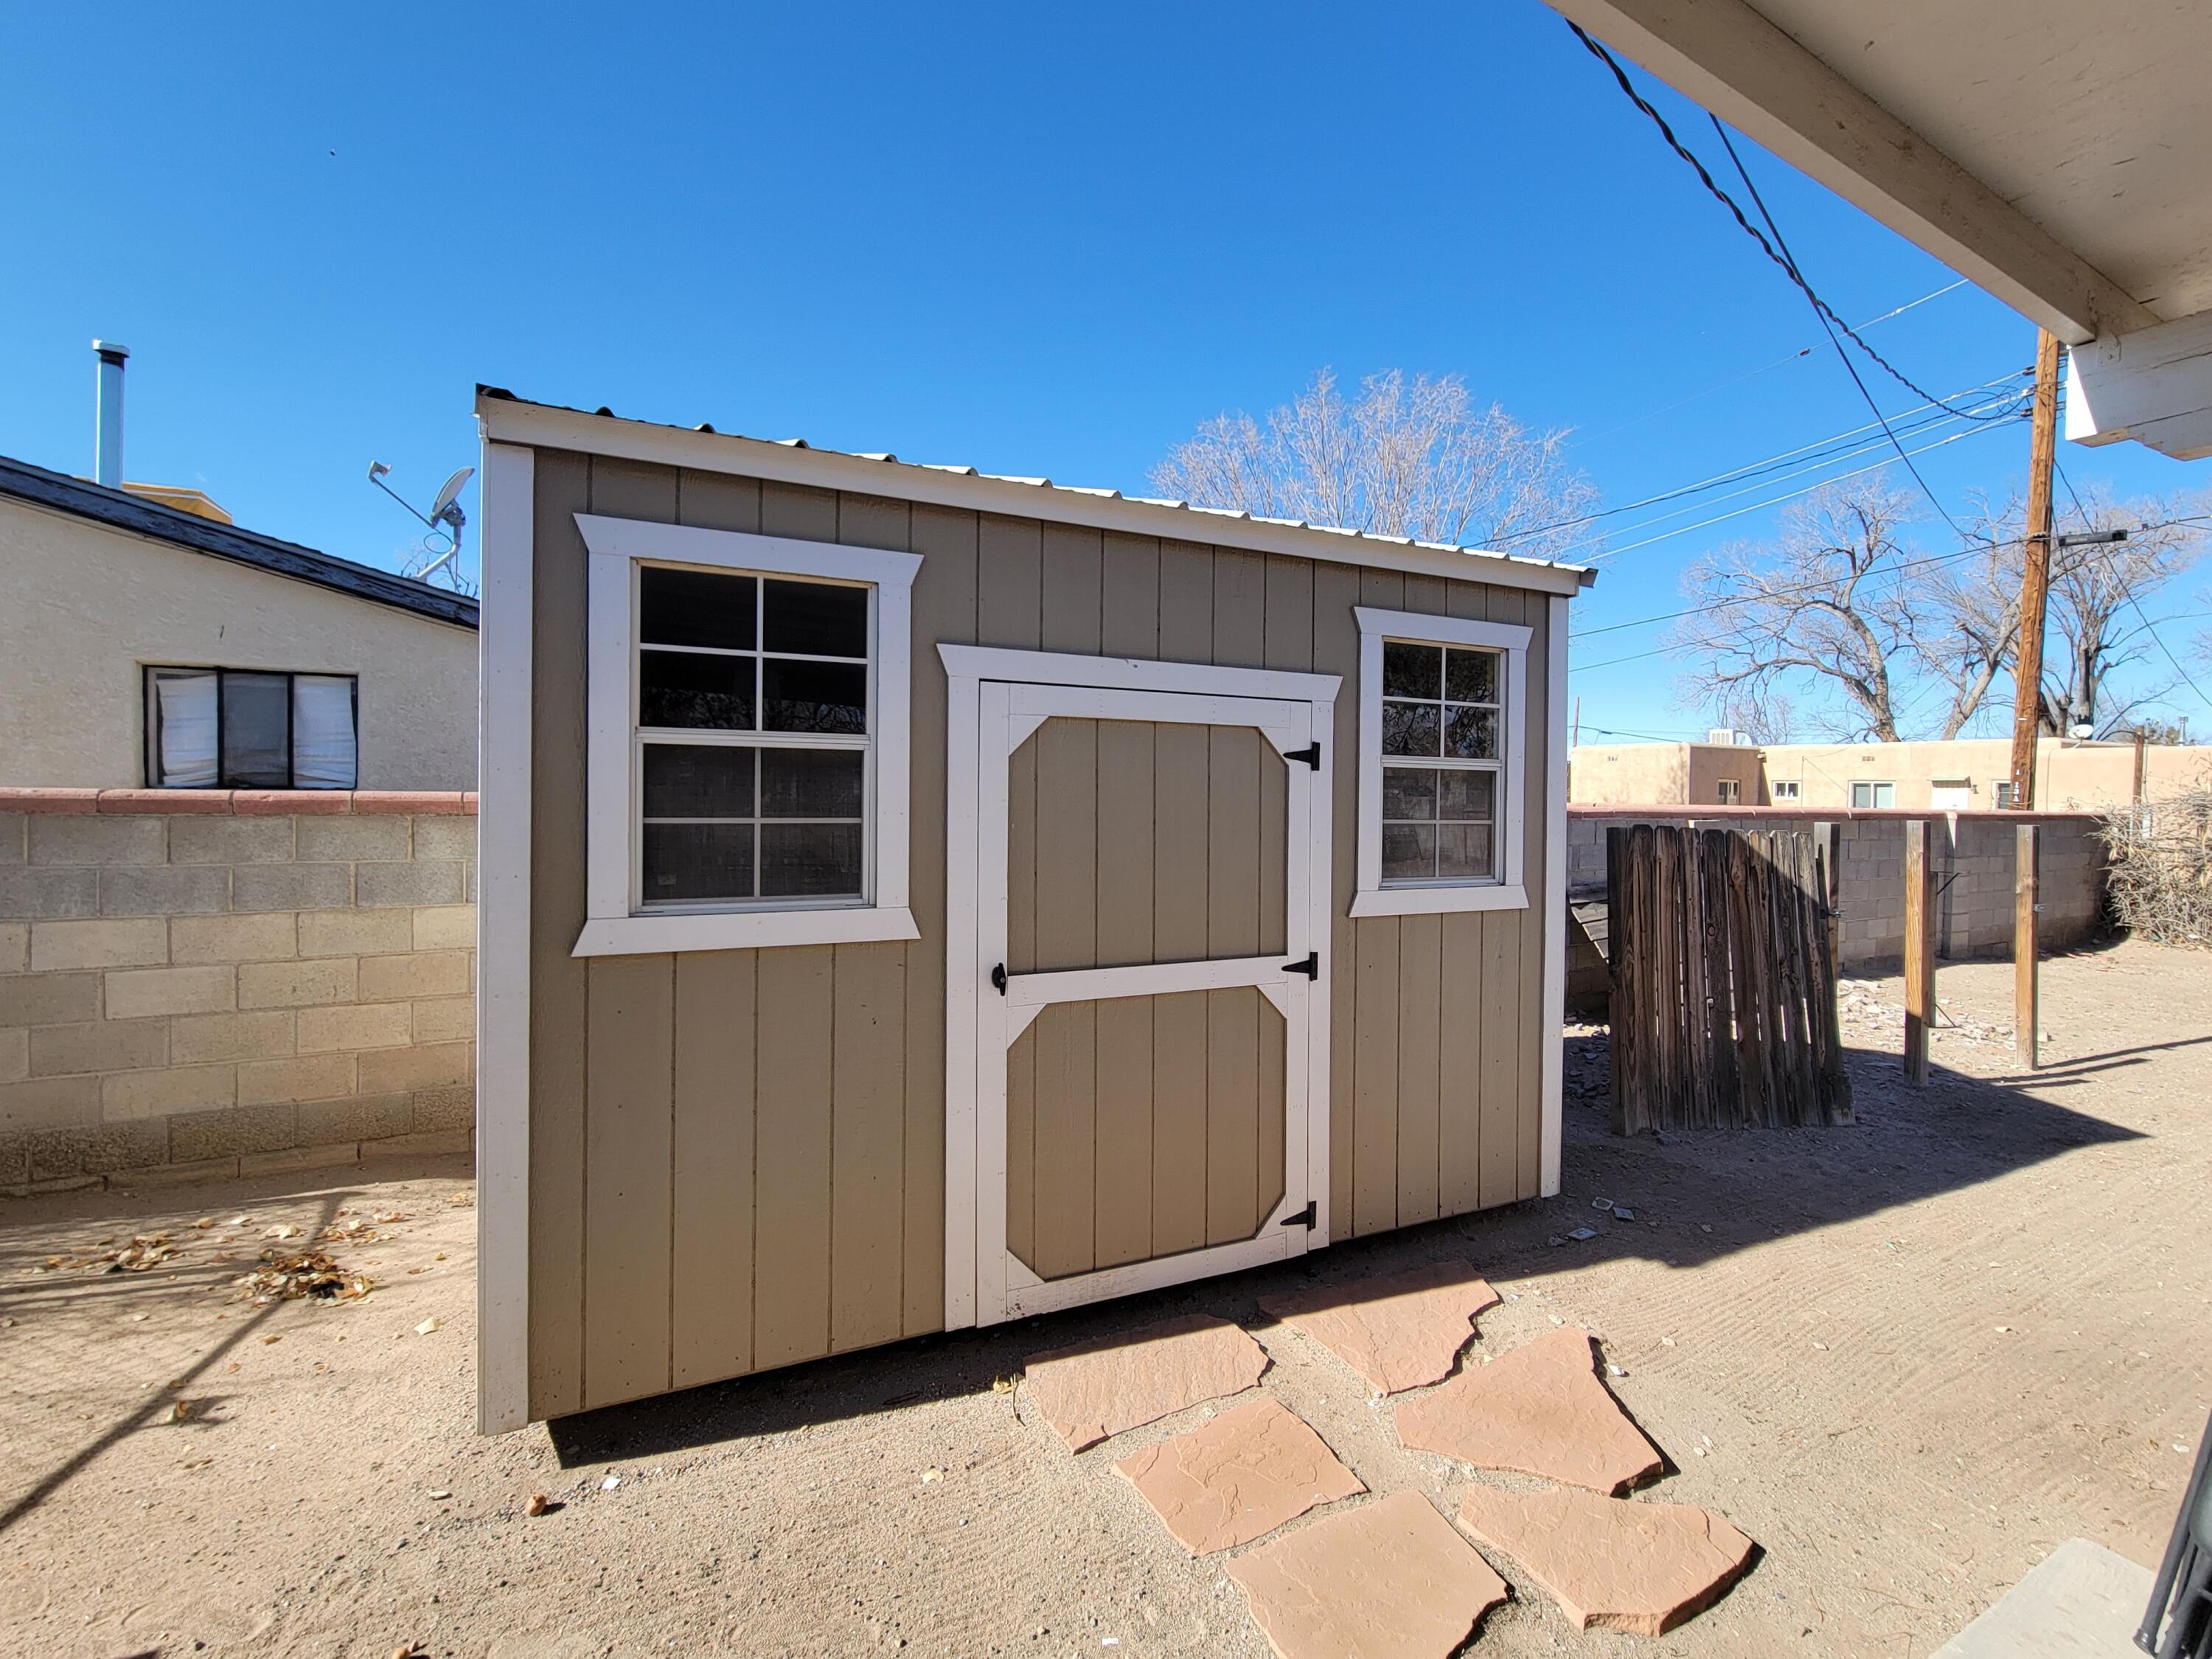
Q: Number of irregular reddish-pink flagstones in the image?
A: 6